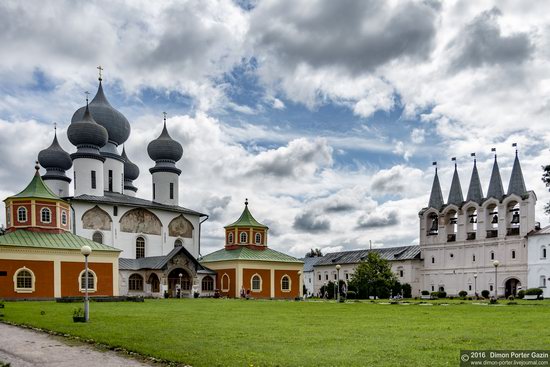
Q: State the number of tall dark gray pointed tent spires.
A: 5